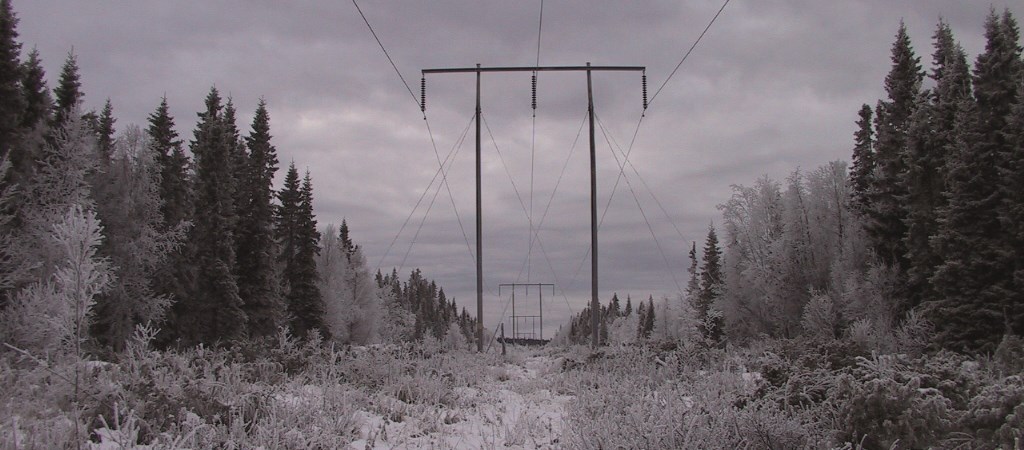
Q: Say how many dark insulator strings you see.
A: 3